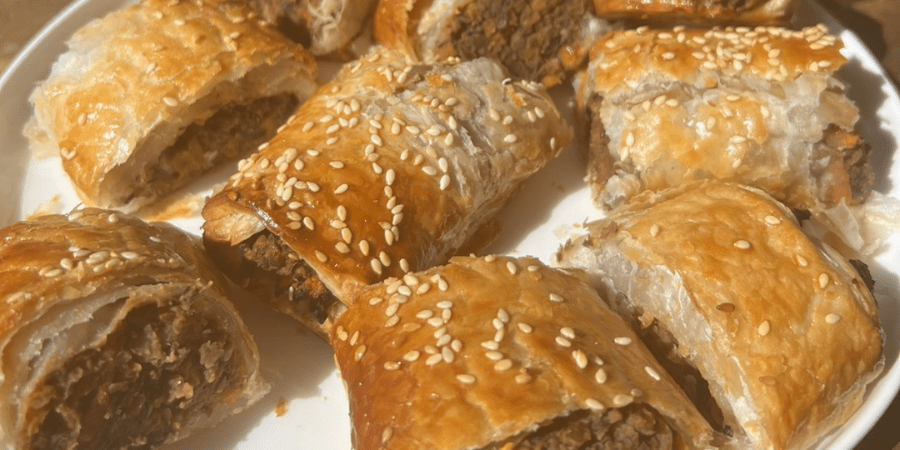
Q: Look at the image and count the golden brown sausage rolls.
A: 9